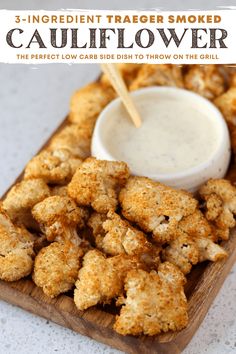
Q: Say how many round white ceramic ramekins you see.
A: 1